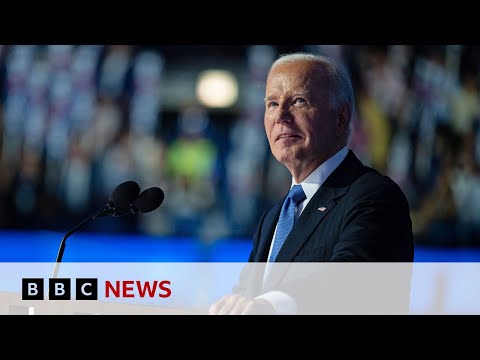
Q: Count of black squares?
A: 3